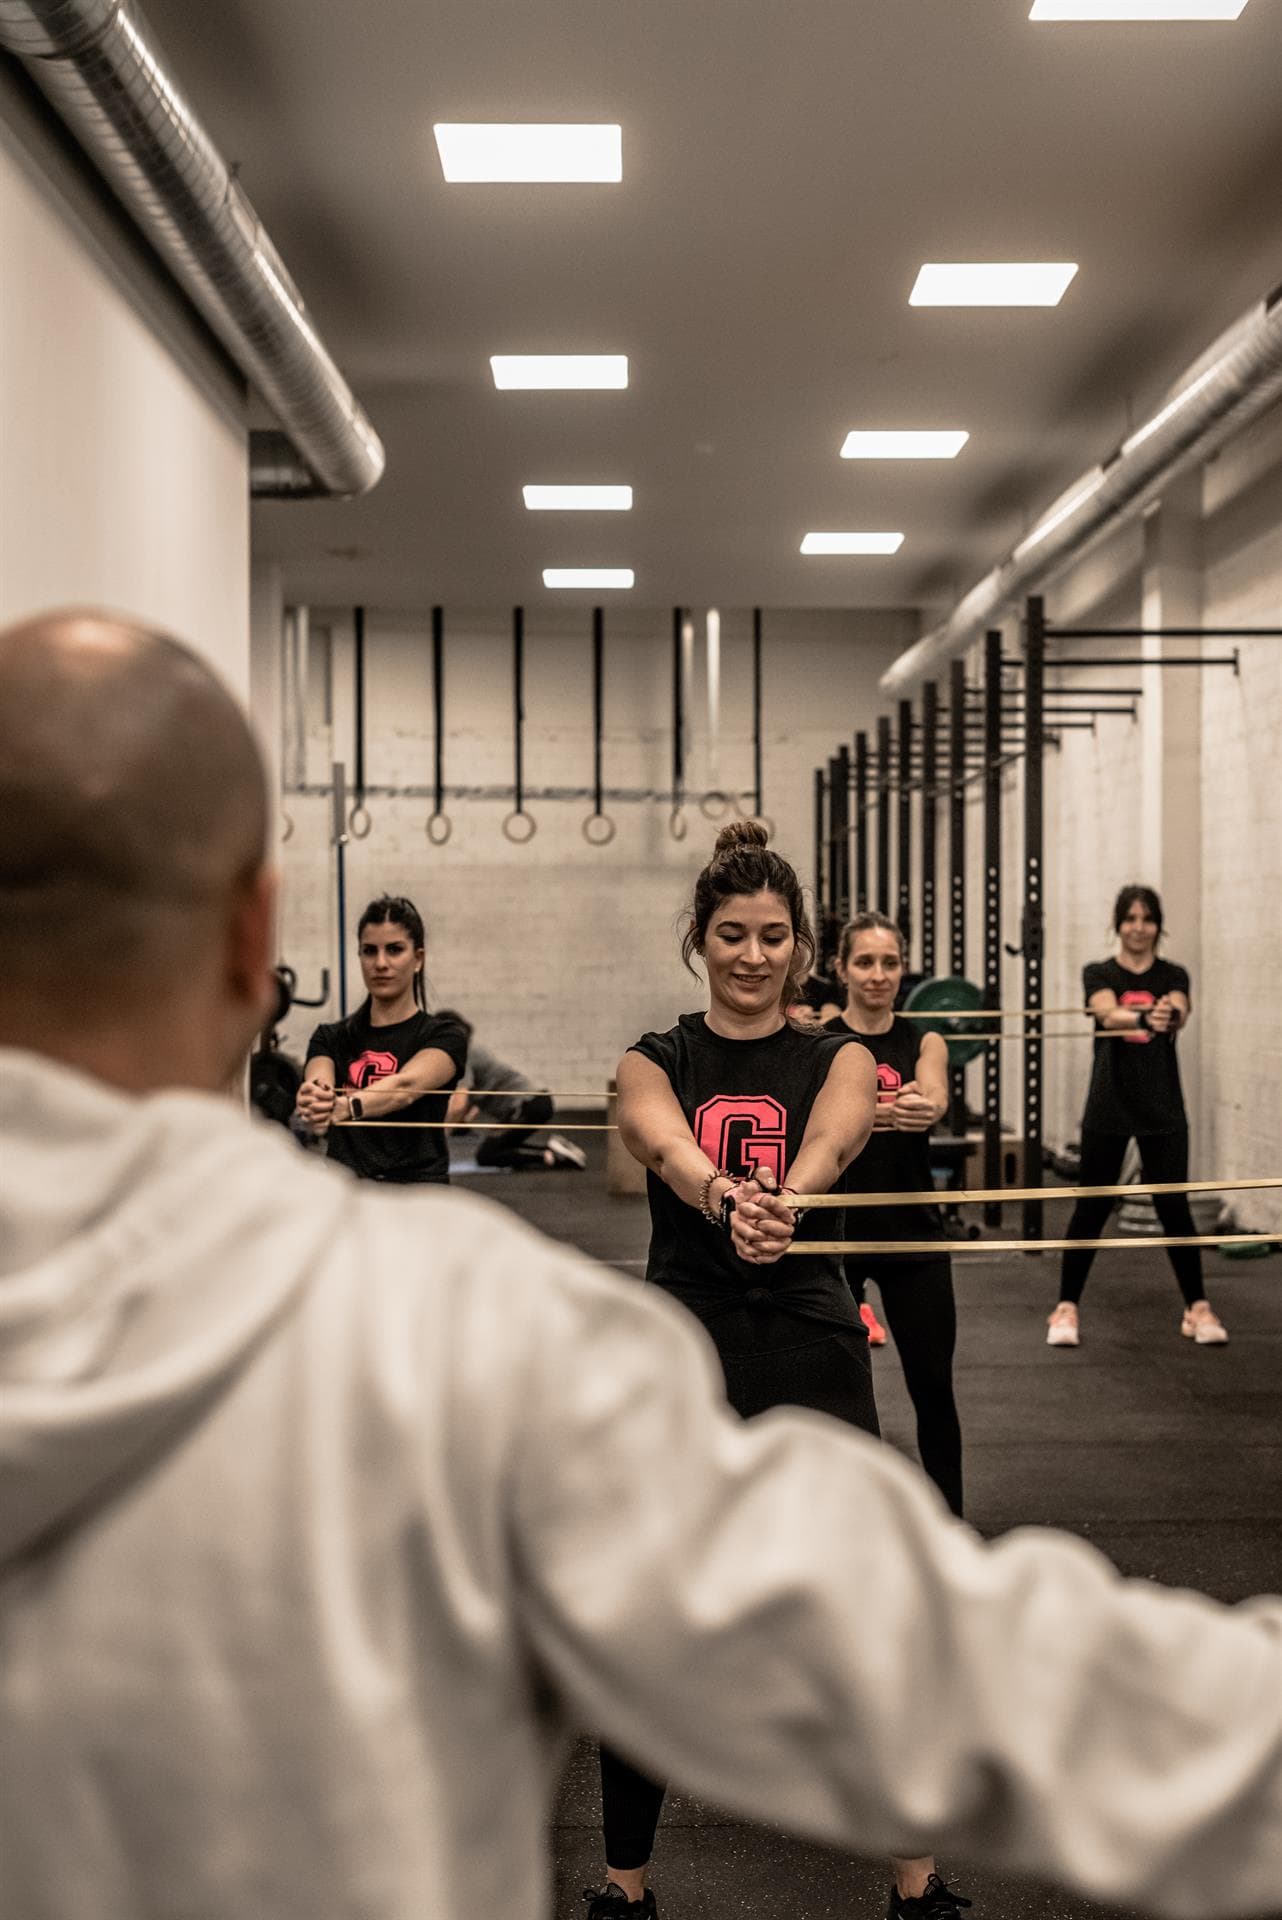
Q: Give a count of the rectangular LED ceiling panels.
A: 8